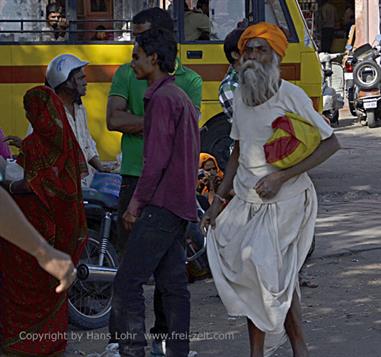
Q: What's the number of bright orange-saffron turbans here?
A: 1